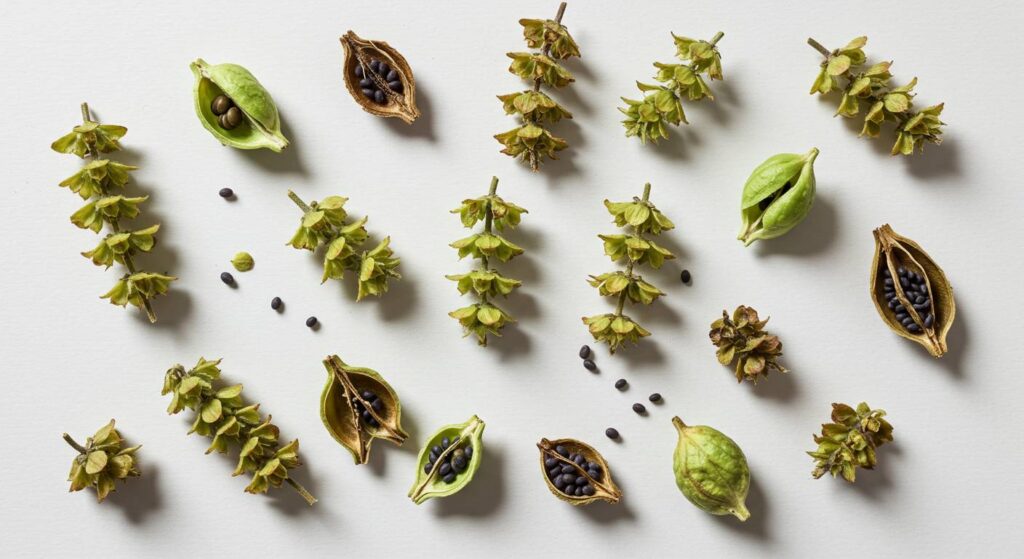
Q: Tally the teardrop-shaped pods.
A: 8